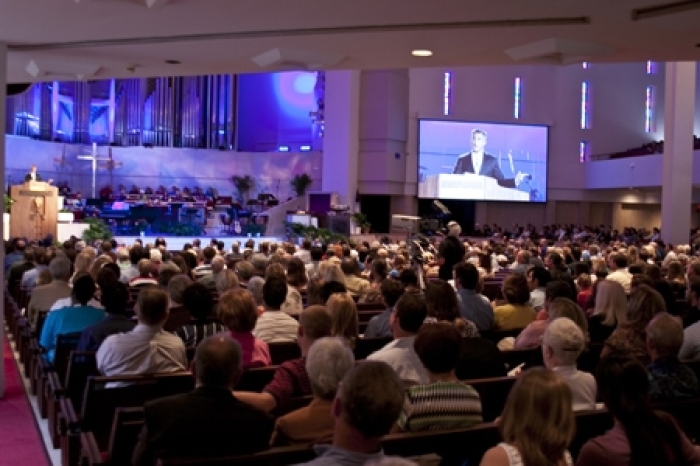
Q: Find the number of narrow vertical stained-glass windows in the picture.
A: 7